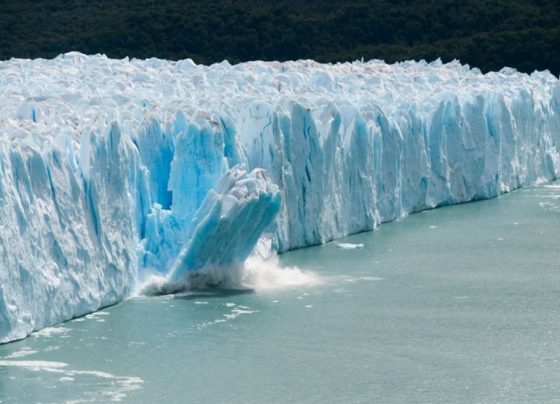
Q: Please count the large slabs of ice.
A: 1